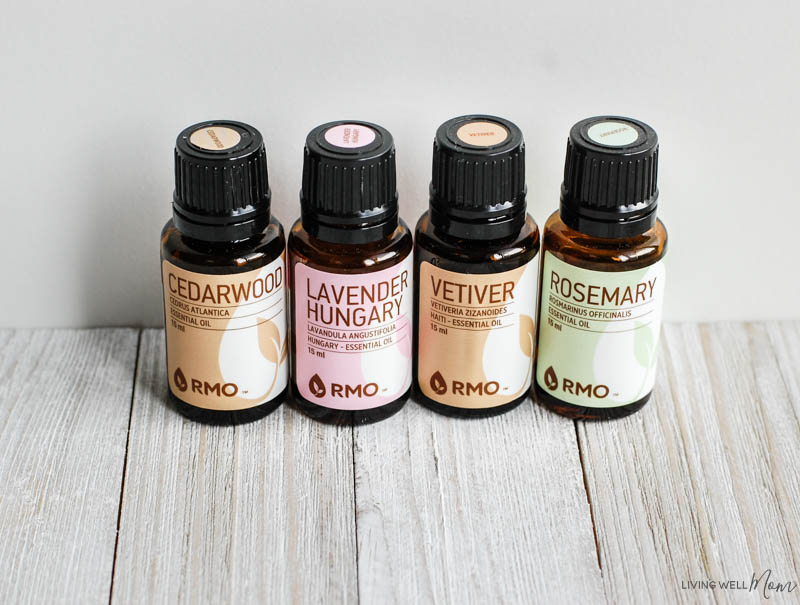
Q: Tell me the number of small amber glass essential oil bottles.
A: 4